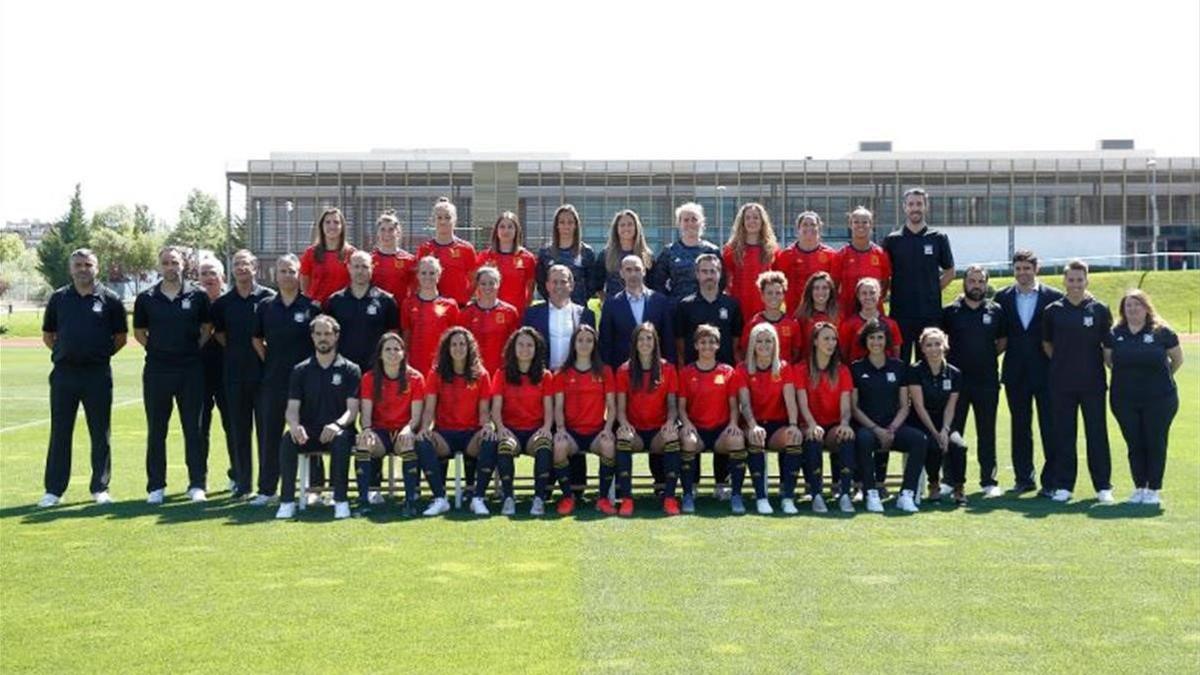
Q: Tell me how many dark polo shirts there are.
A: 14